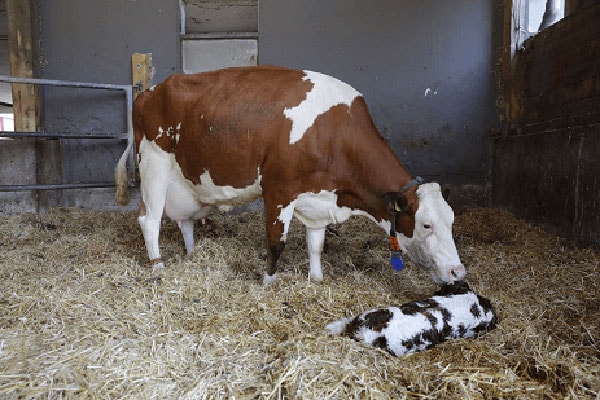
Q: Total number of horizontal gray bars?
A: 3